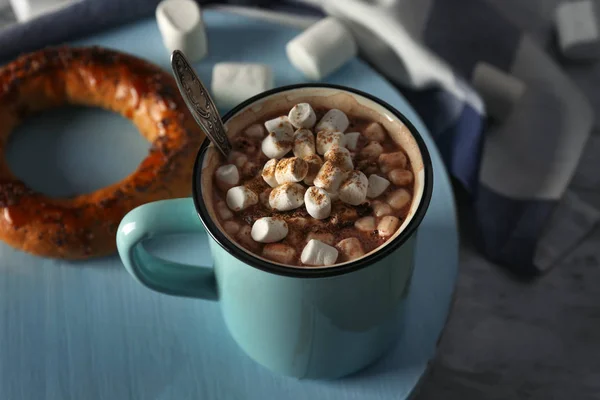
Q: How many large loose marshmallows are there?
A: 5